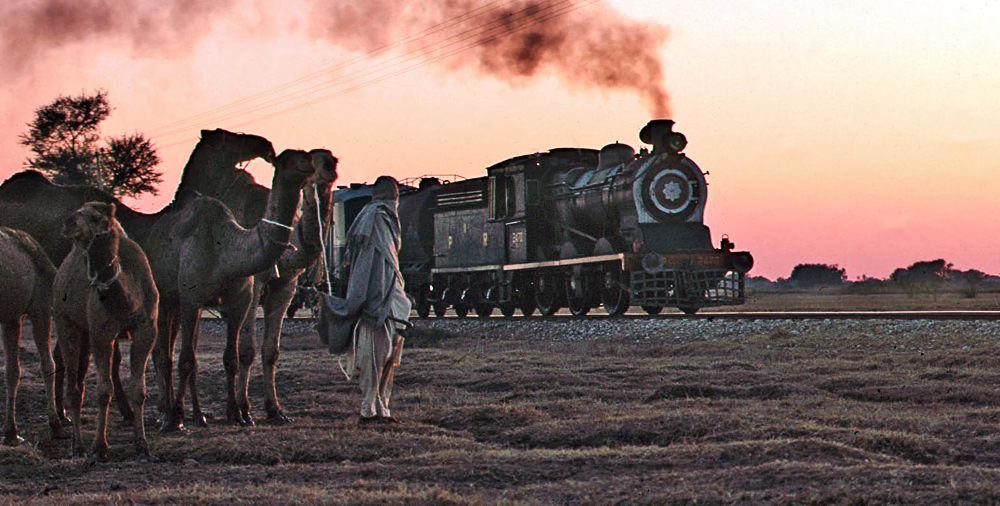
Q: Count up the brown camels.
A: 5